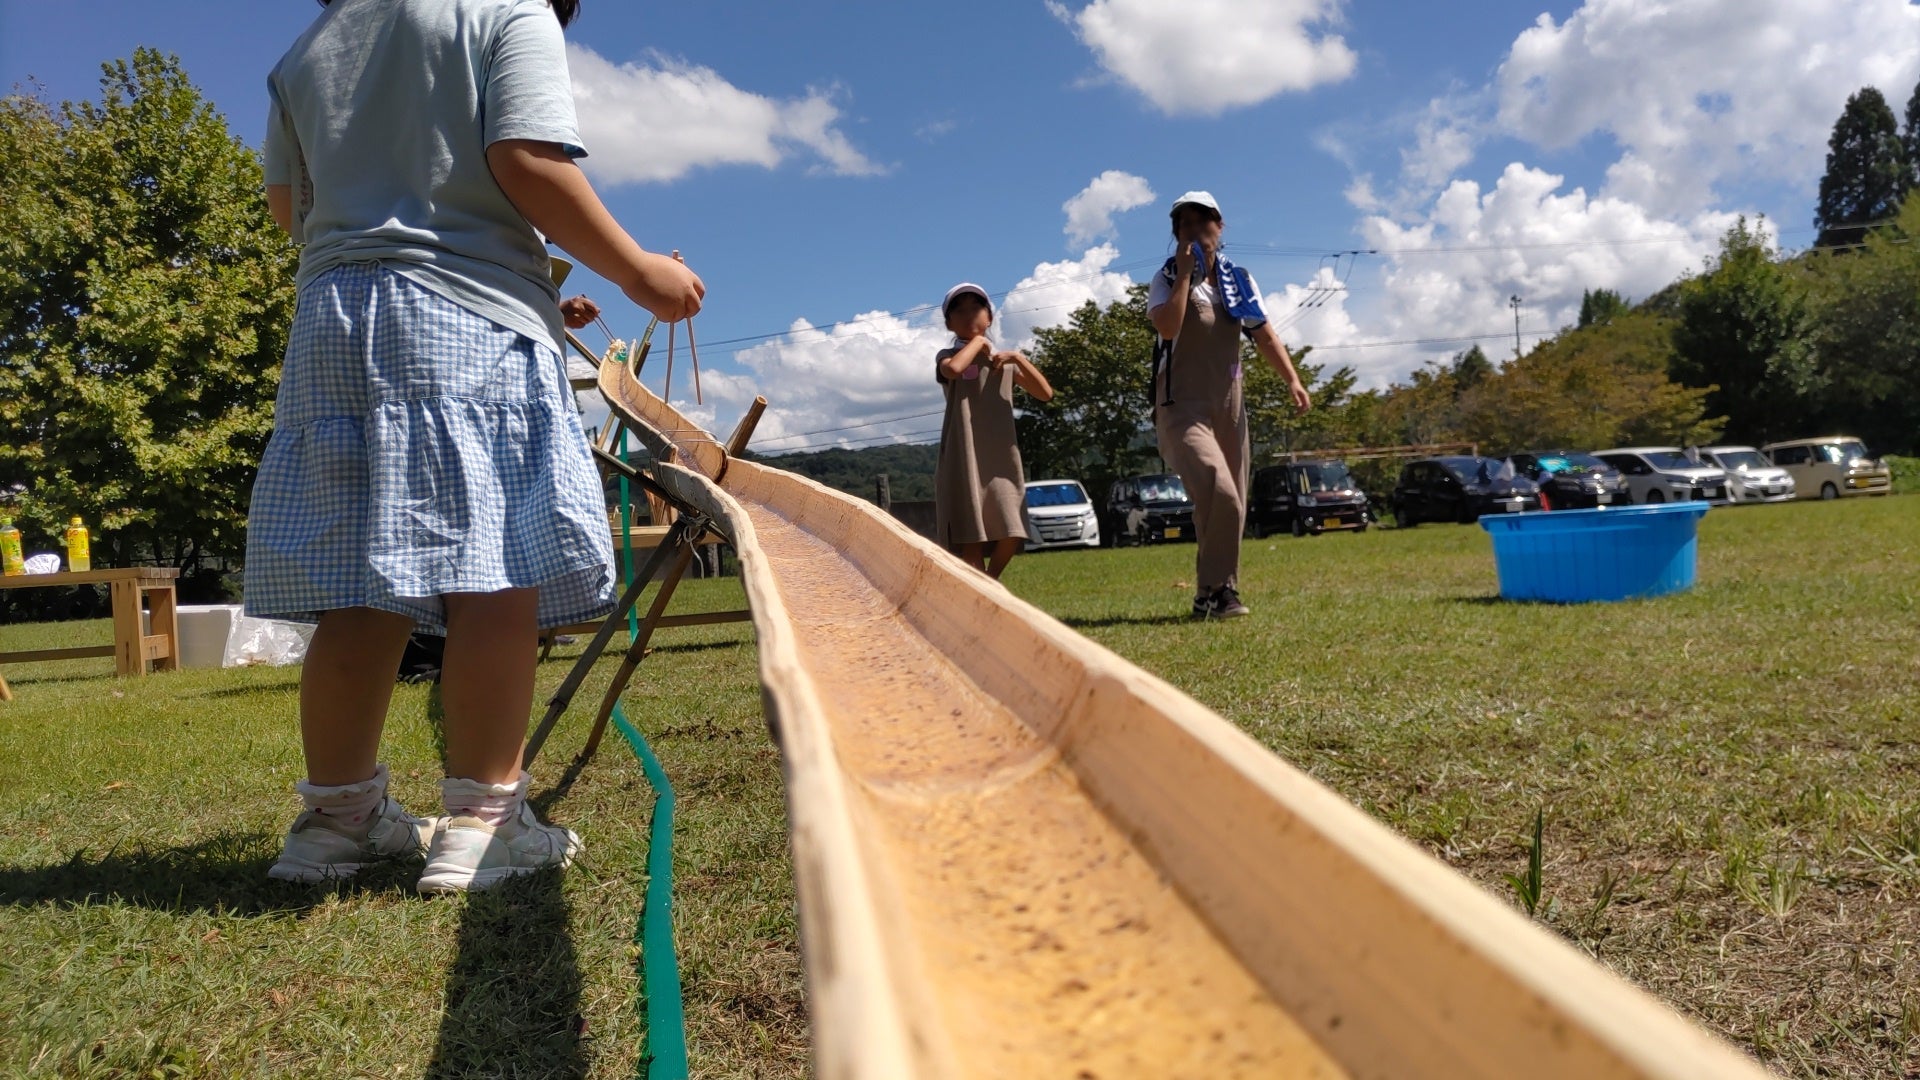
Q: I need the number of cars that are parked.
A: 8